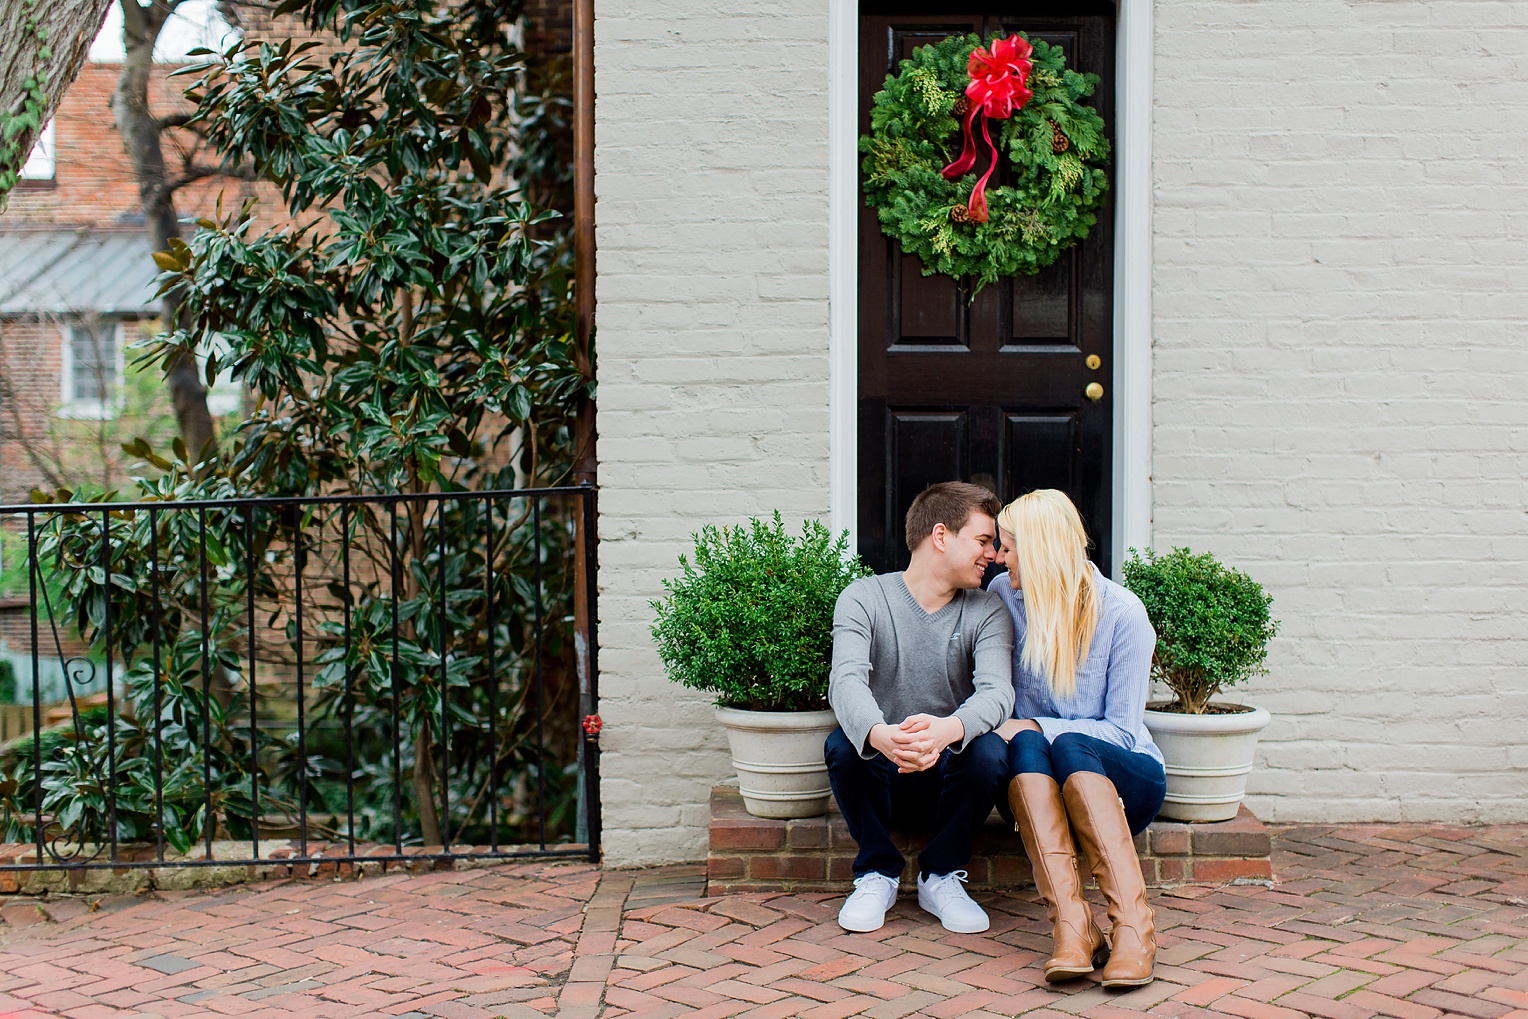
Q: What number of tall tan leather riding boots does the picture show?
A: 2